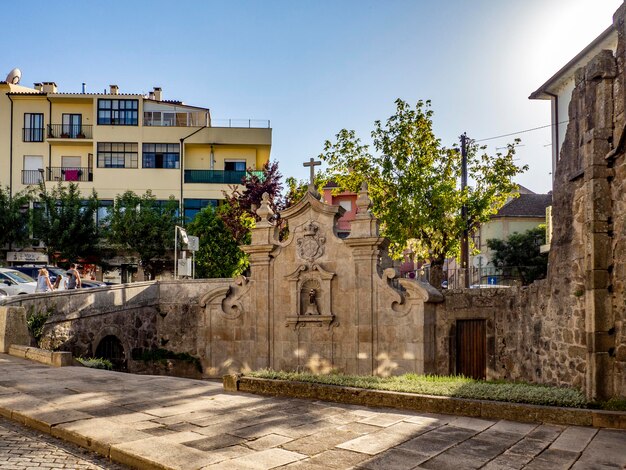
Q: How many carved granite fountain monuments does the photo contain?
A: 1